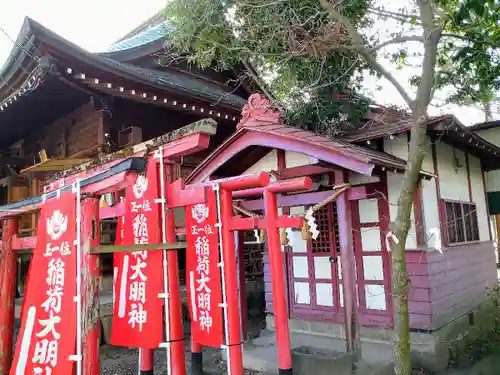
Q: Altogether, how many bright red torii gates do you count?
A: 4